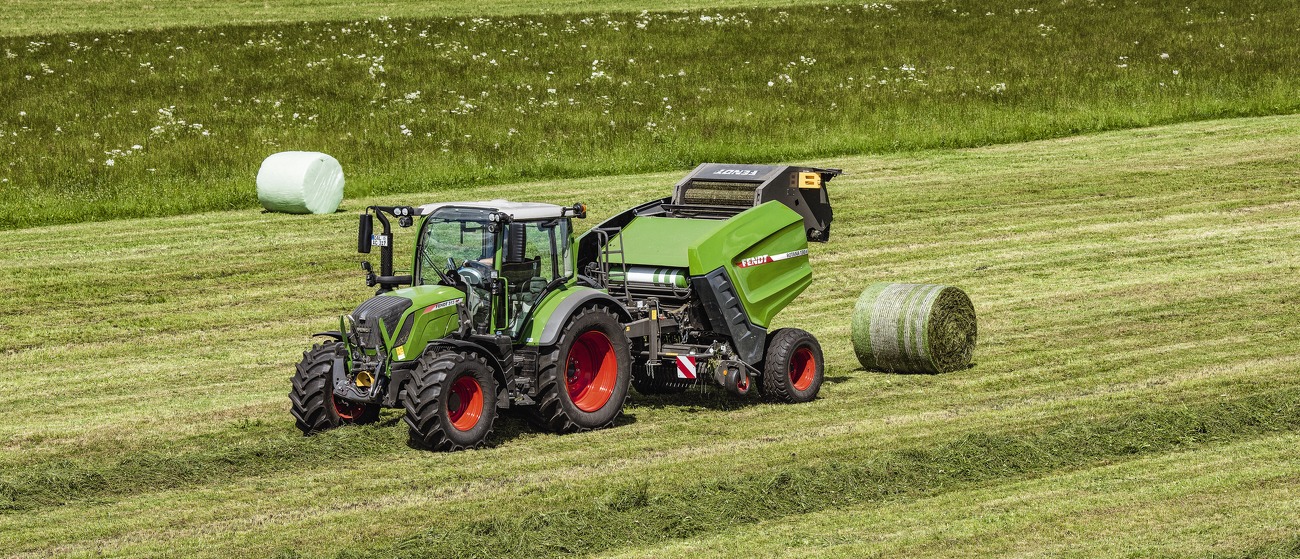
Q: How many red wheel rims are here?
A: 5